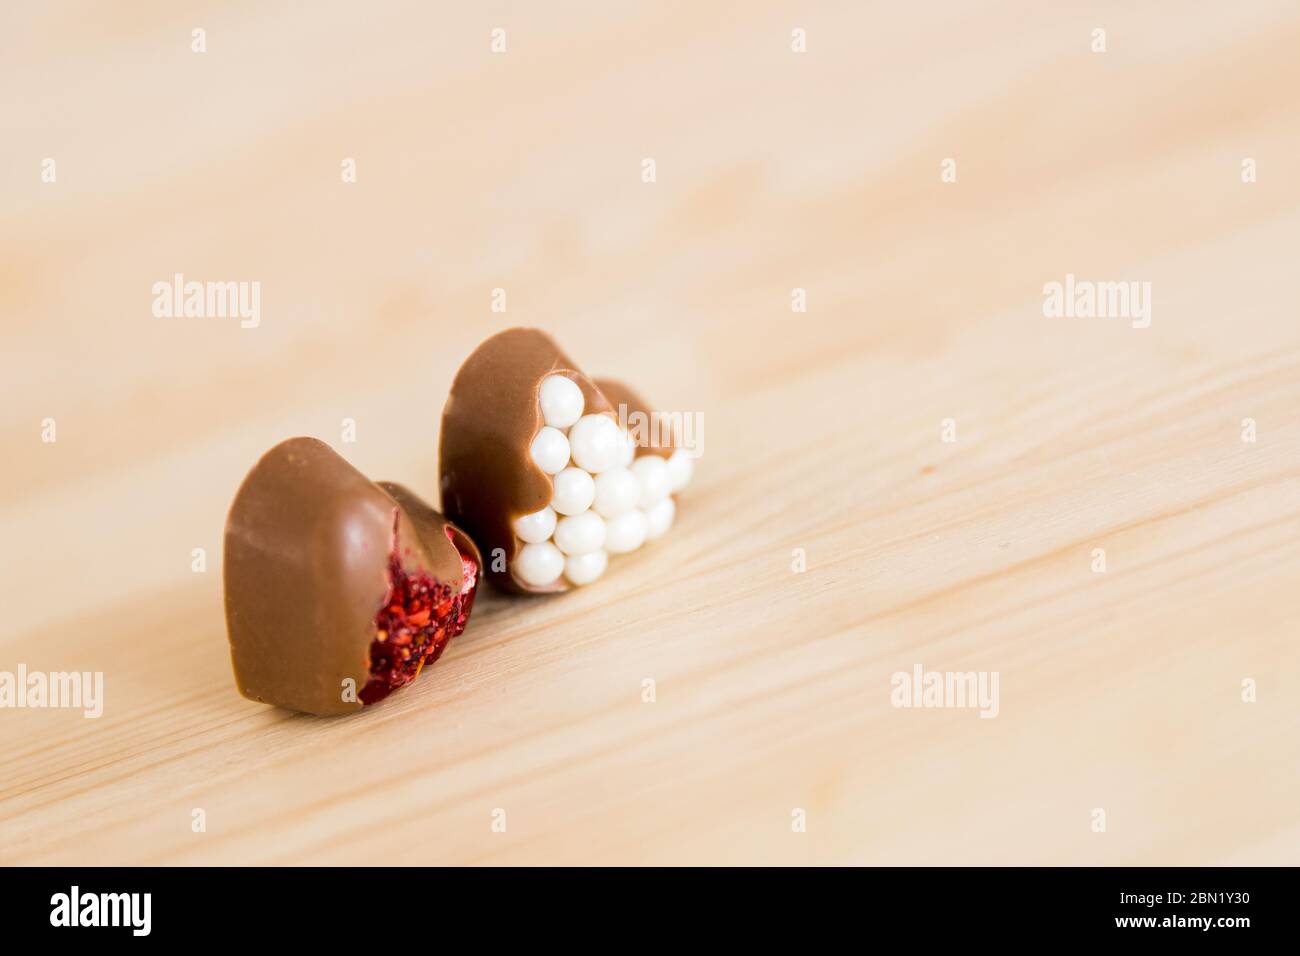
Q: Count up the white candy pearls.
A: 14